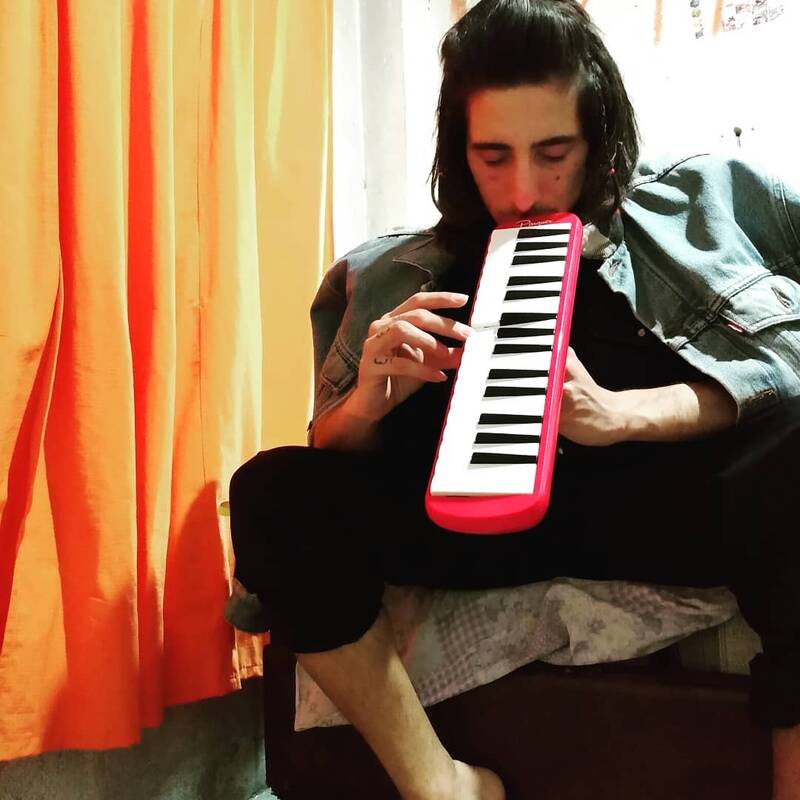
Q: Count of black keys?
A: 13